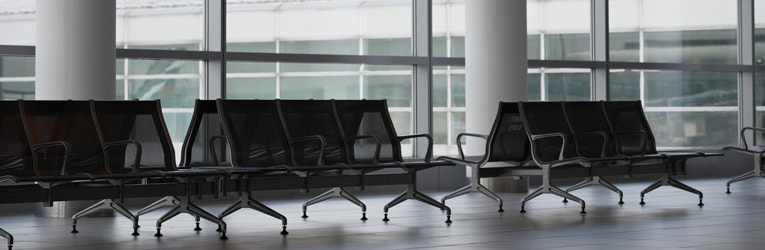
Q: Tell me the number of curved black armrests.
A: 11